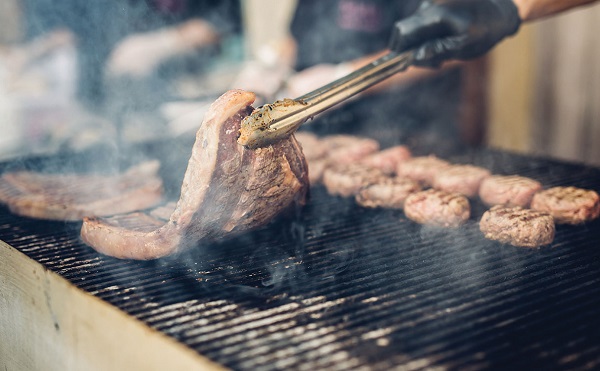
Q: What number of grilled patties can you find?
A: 12